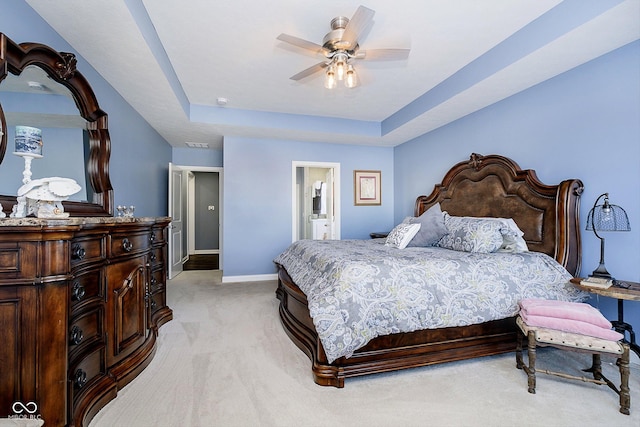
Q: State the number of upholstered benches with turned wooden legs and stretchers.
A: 1